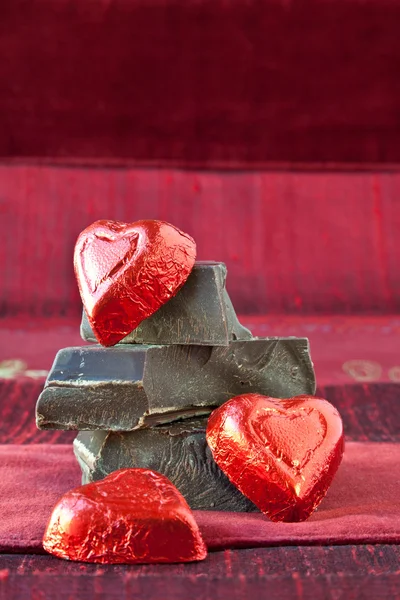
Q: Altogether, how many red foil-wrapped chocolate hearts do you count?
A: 3